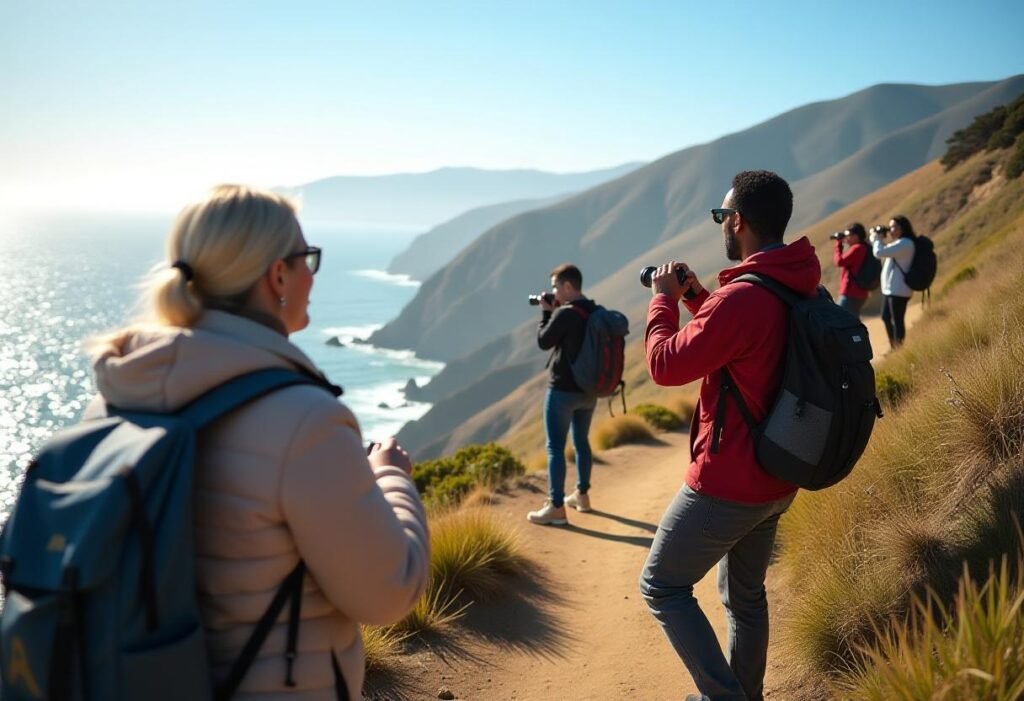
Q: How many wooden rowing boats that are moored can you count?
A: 0